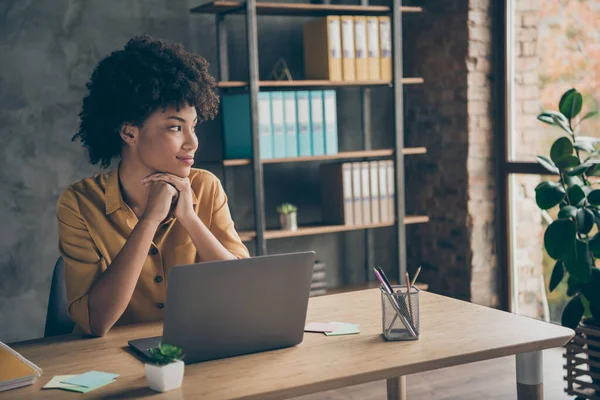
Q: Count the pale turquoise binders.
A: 6